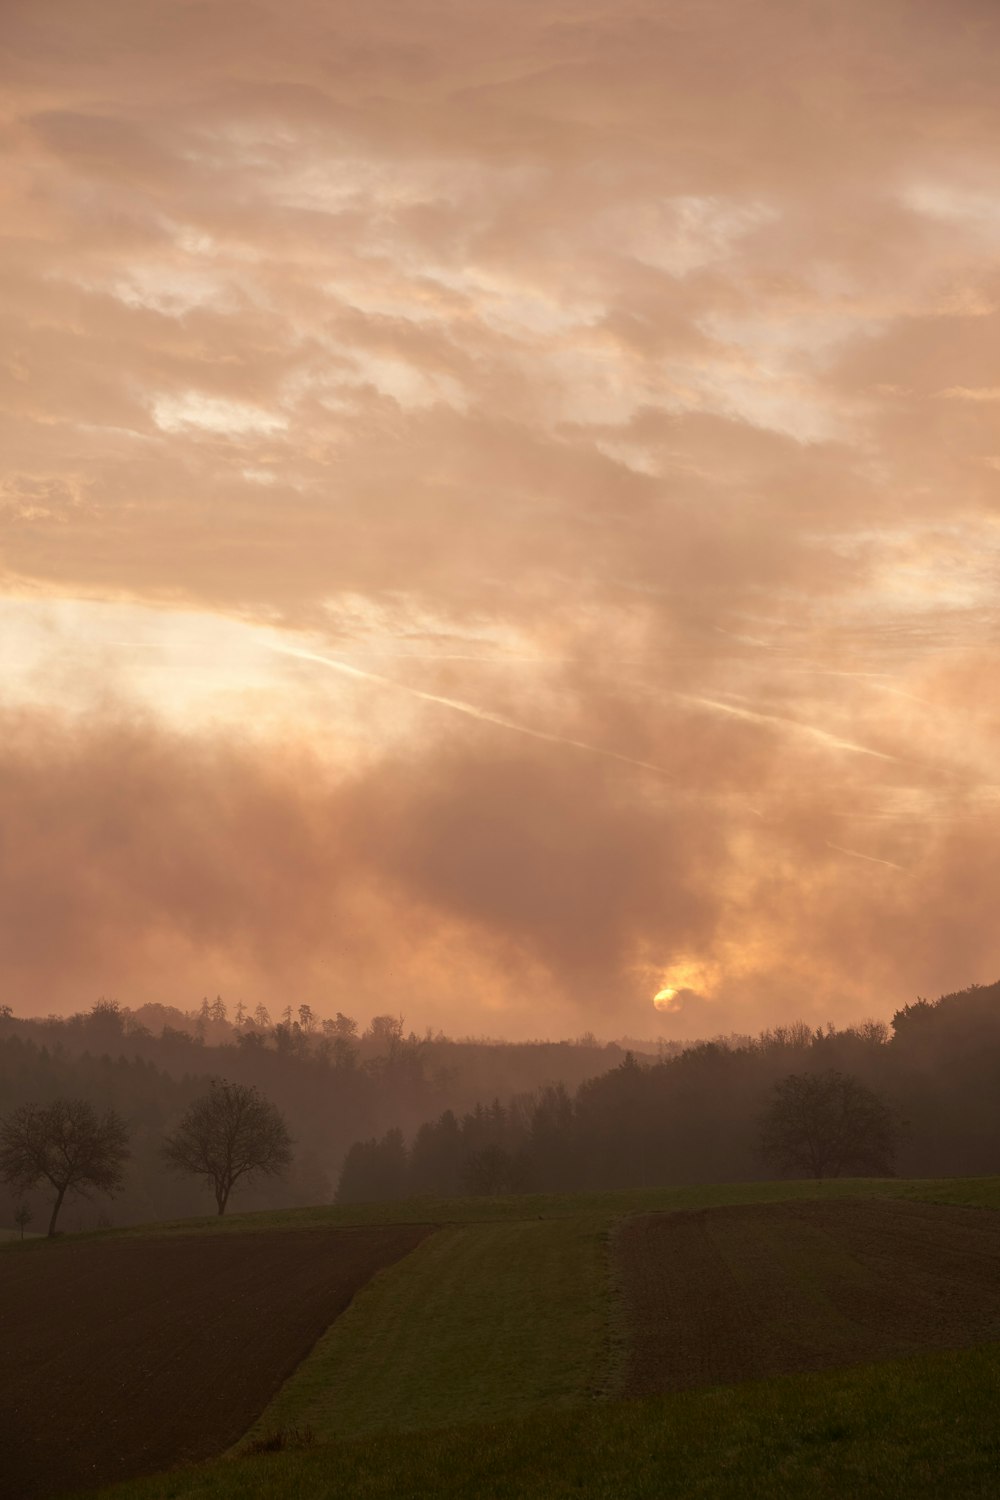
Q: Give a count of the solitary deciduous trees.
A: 3